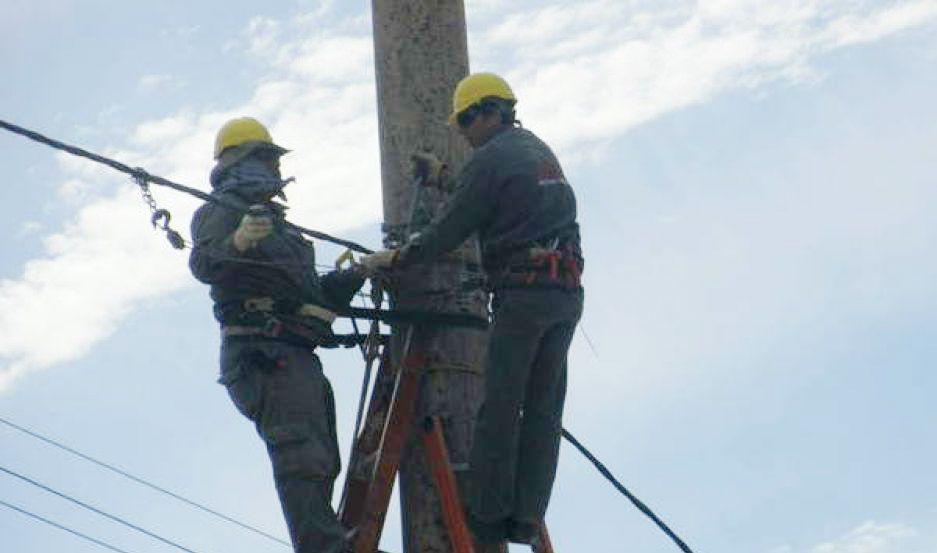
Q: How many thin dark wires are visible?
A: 3